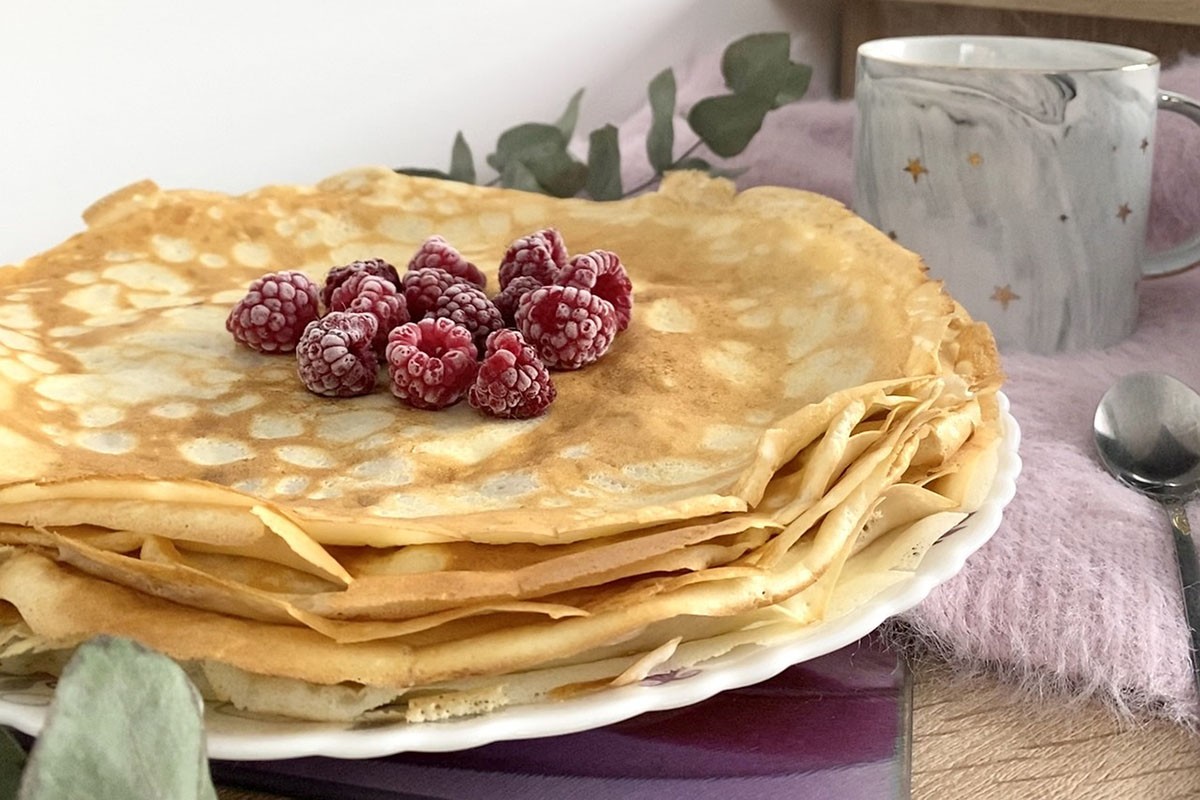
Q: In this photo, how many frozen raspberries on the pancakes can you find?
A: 13